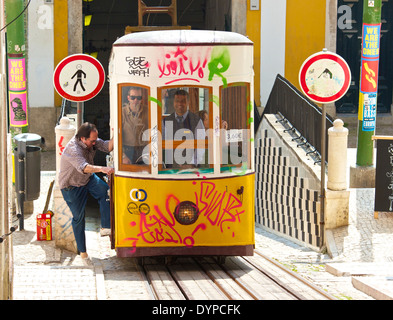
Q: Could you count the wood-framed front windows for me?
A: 3